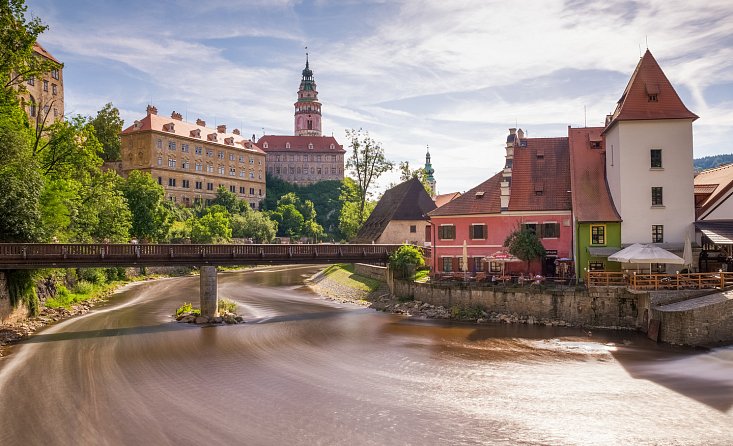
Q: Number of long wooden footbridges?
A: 1